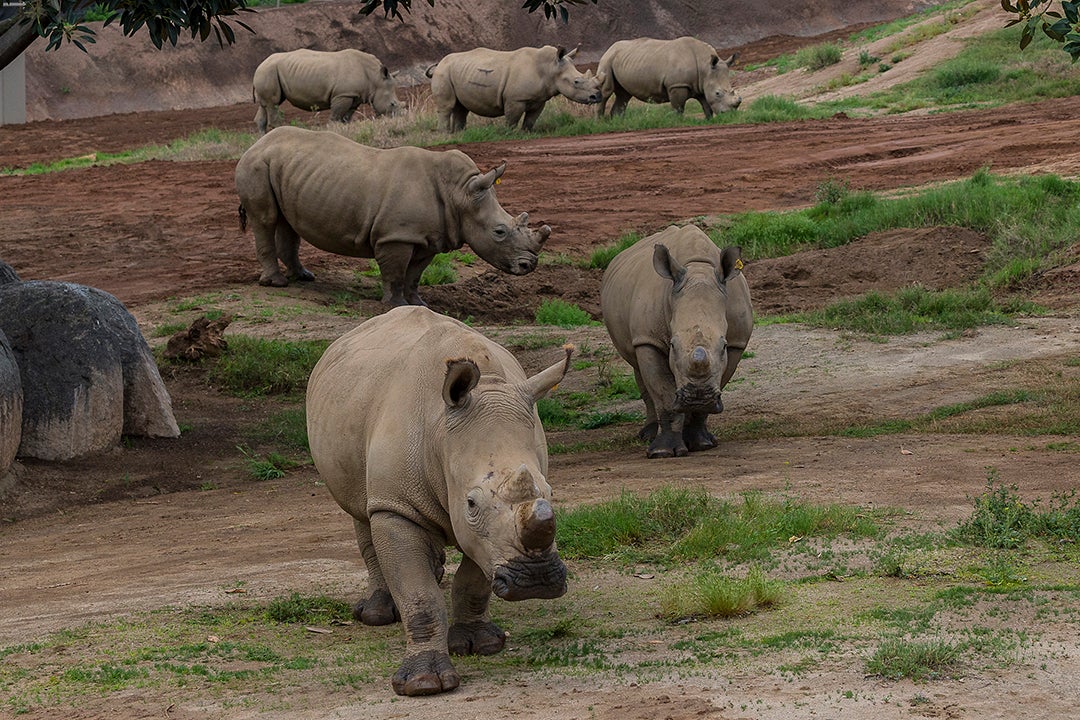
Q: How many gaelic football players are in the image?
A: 0